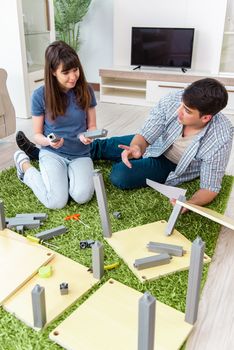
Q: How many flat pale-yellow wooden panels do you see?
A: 5